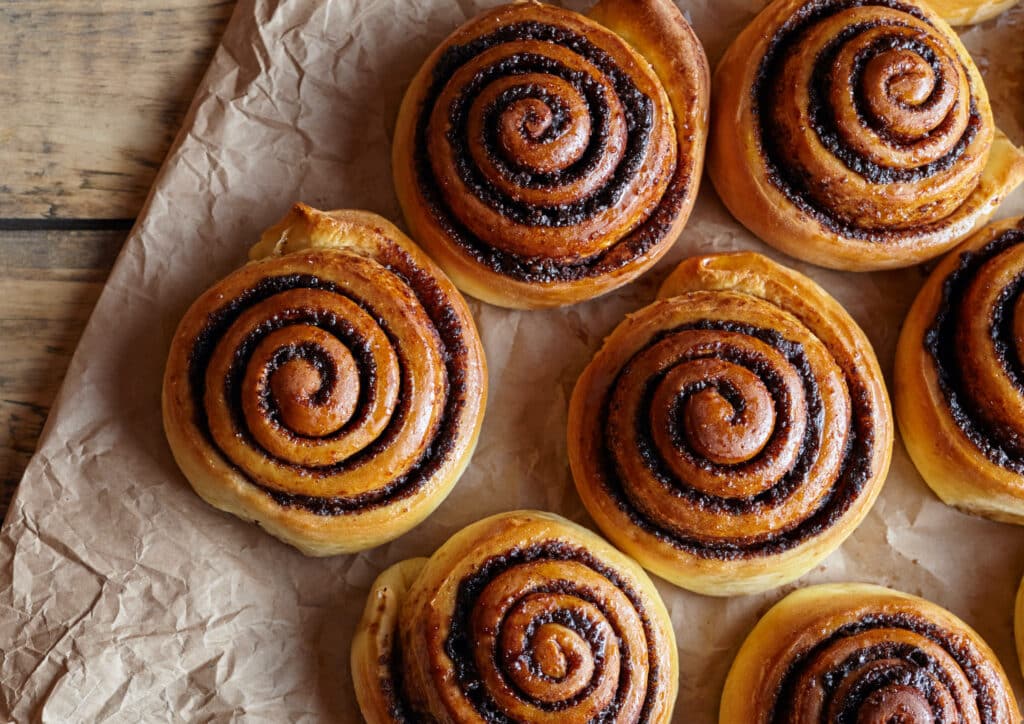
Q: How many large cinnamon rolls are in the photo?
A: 7